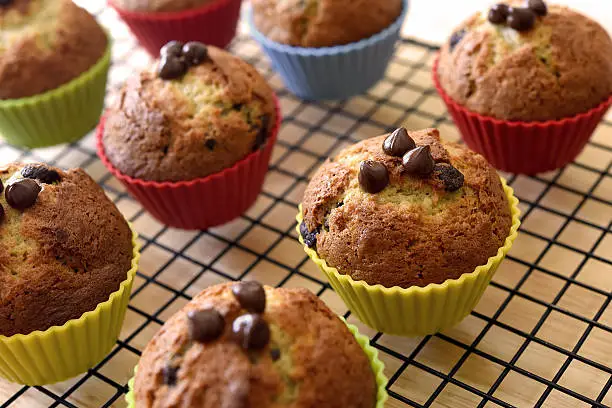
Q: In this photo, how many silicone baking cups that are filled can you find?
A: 8